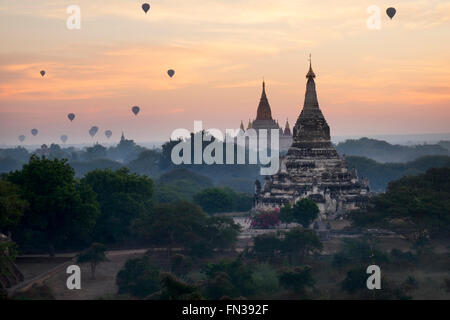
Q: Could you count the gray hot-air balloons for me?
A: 12